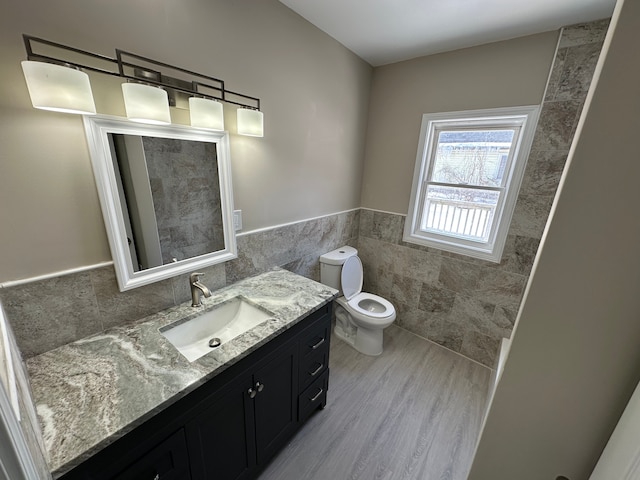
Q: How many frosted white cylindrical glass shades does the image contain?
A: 4